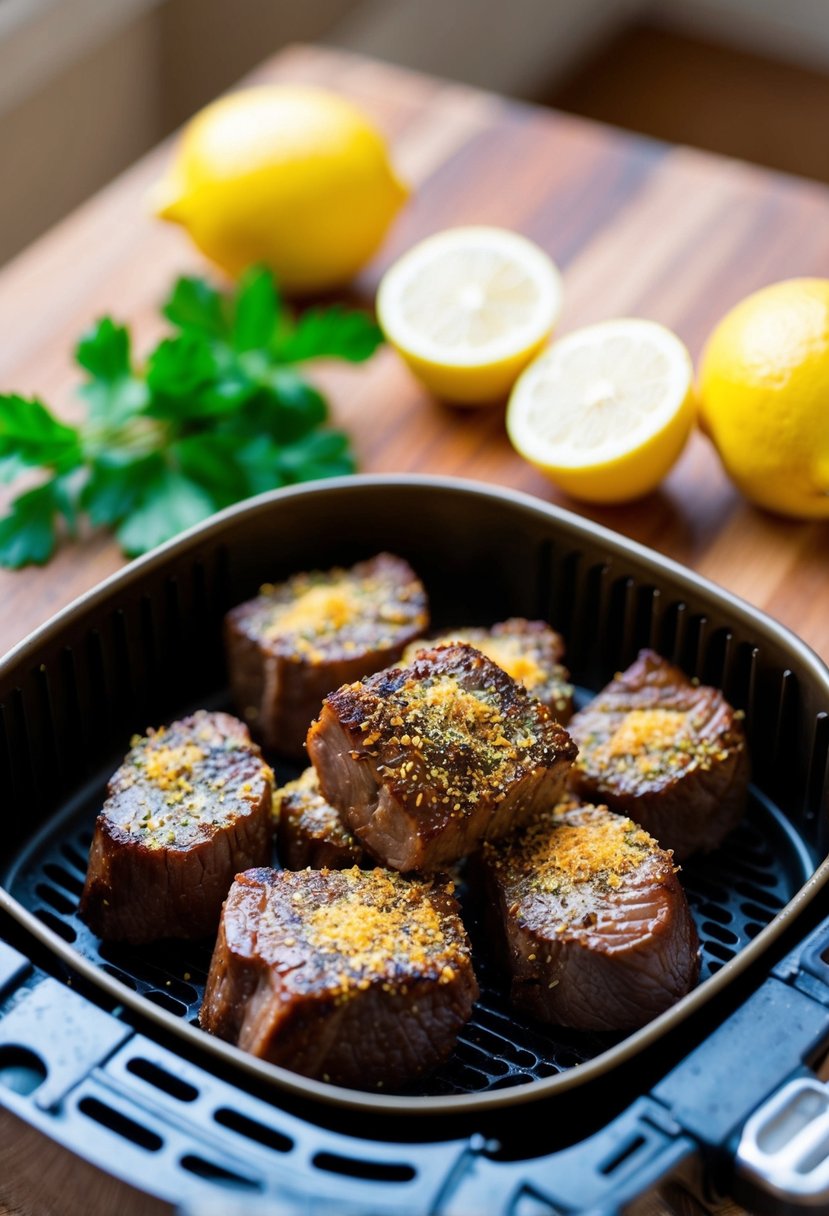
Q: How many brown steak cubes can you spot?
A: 8